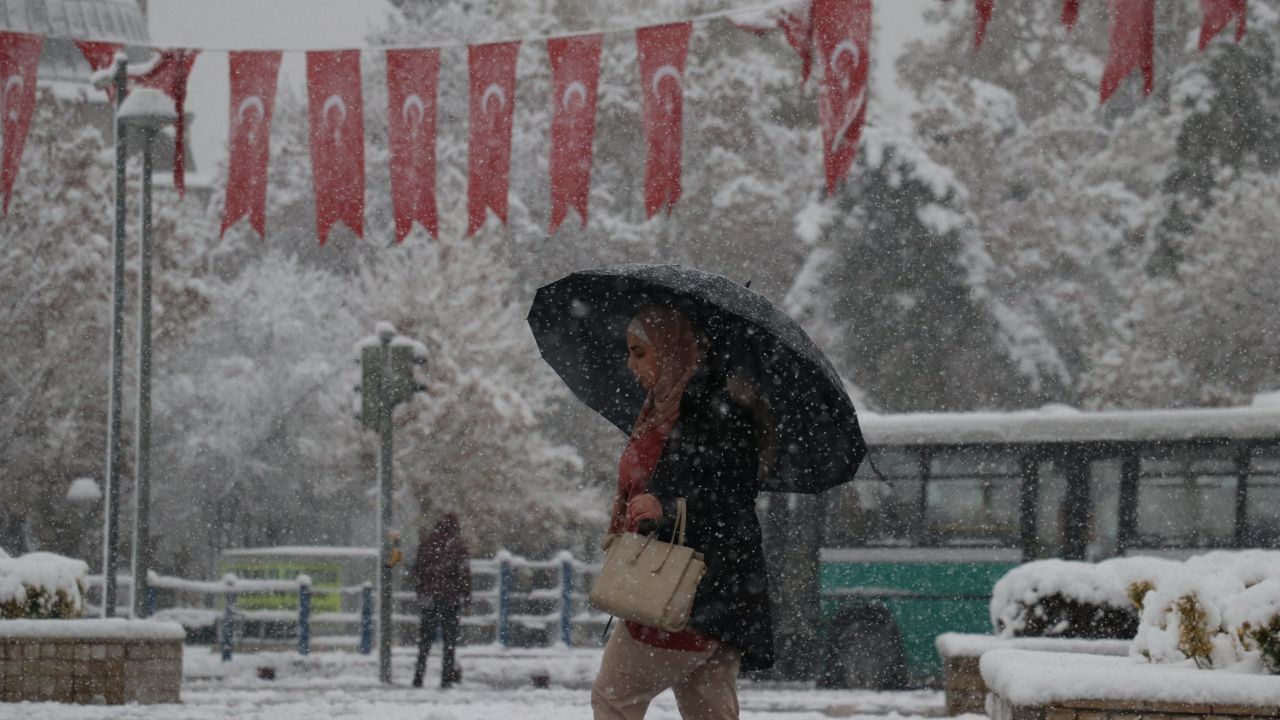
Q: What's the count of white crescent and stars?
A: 8